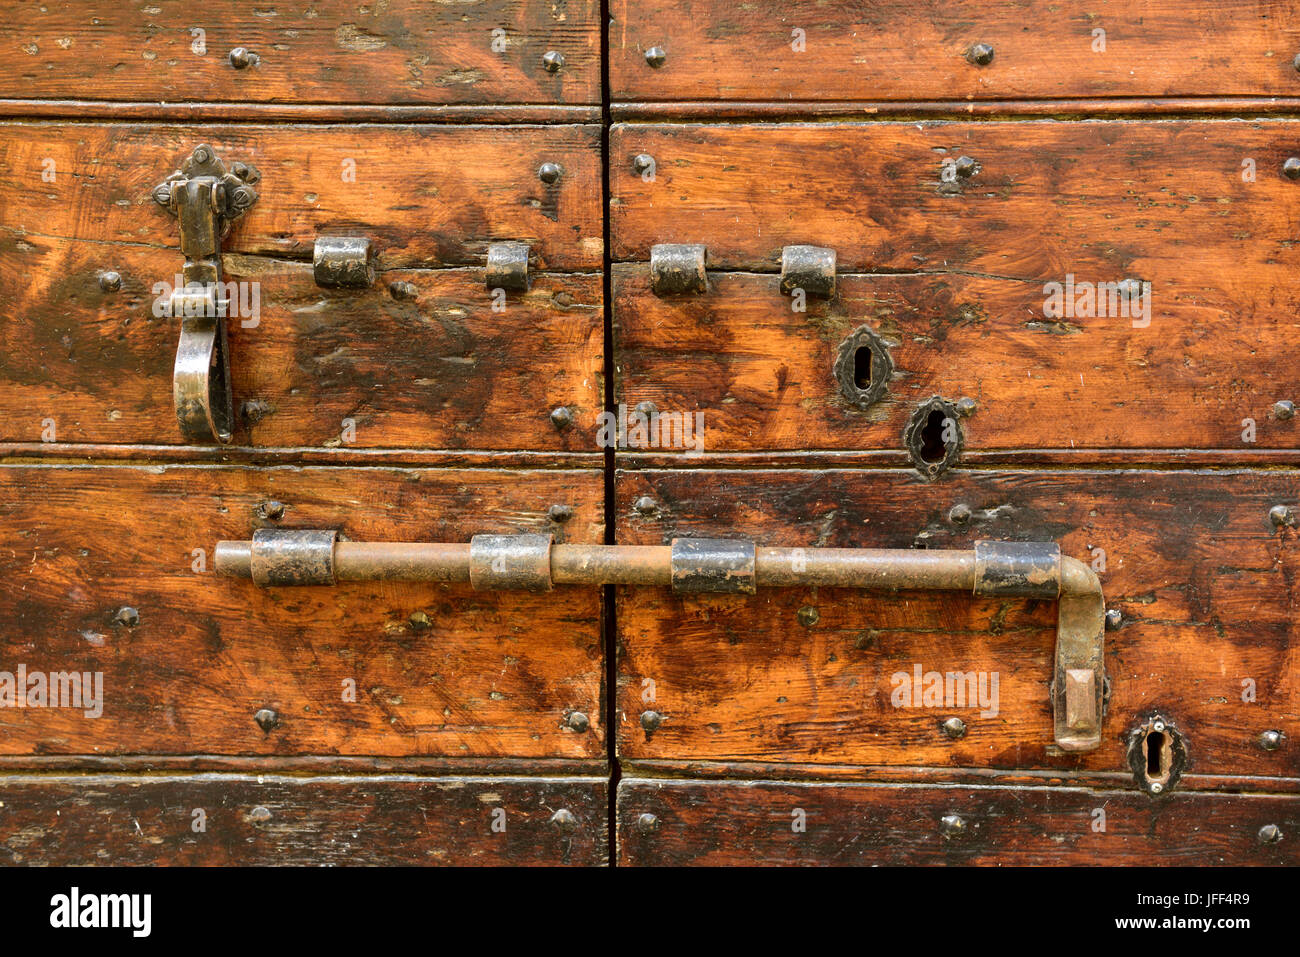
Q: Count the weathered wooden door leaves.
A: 2